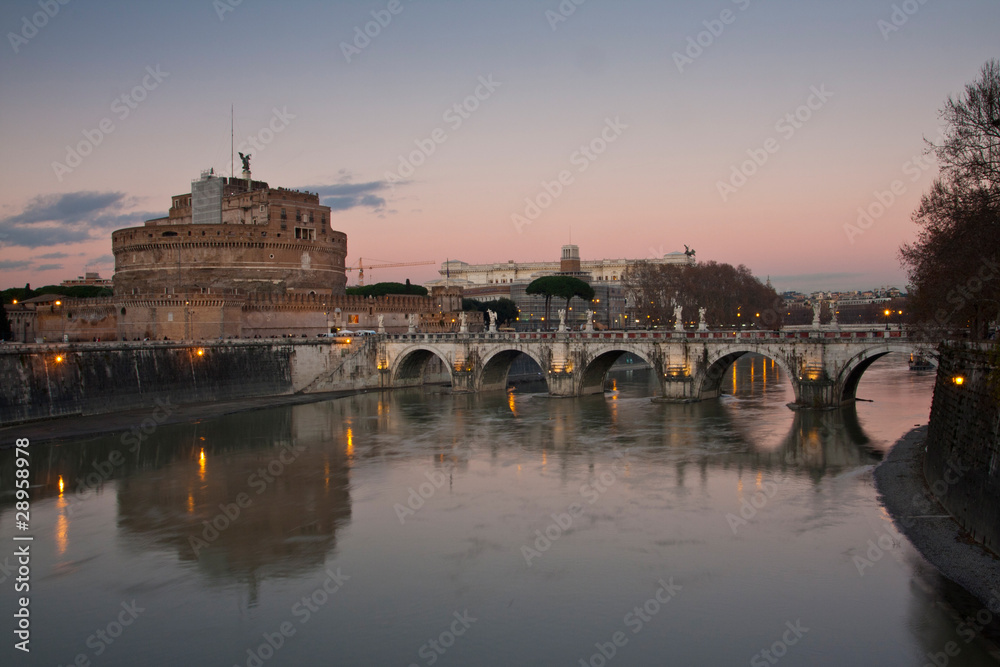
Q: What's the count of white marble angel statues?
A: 10